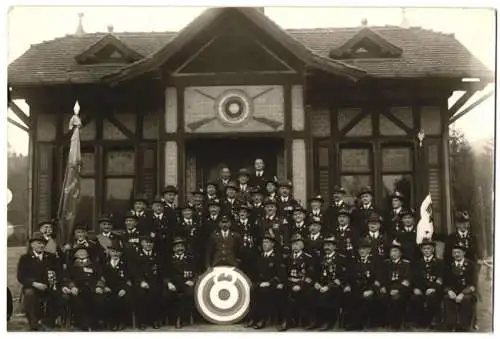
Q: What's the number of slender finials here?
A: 2